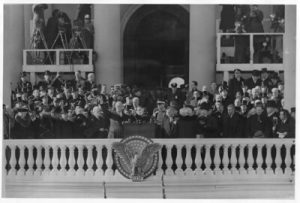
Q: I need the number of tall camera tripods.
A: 3